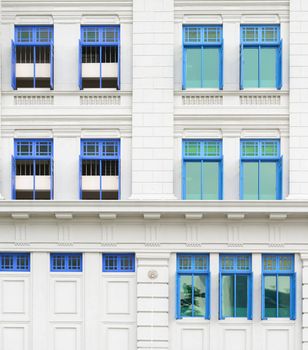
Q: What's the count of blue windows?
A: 14